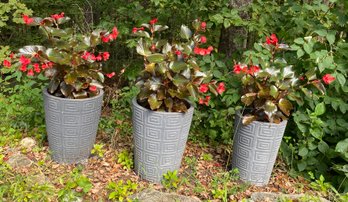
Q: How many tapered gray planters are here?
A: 3